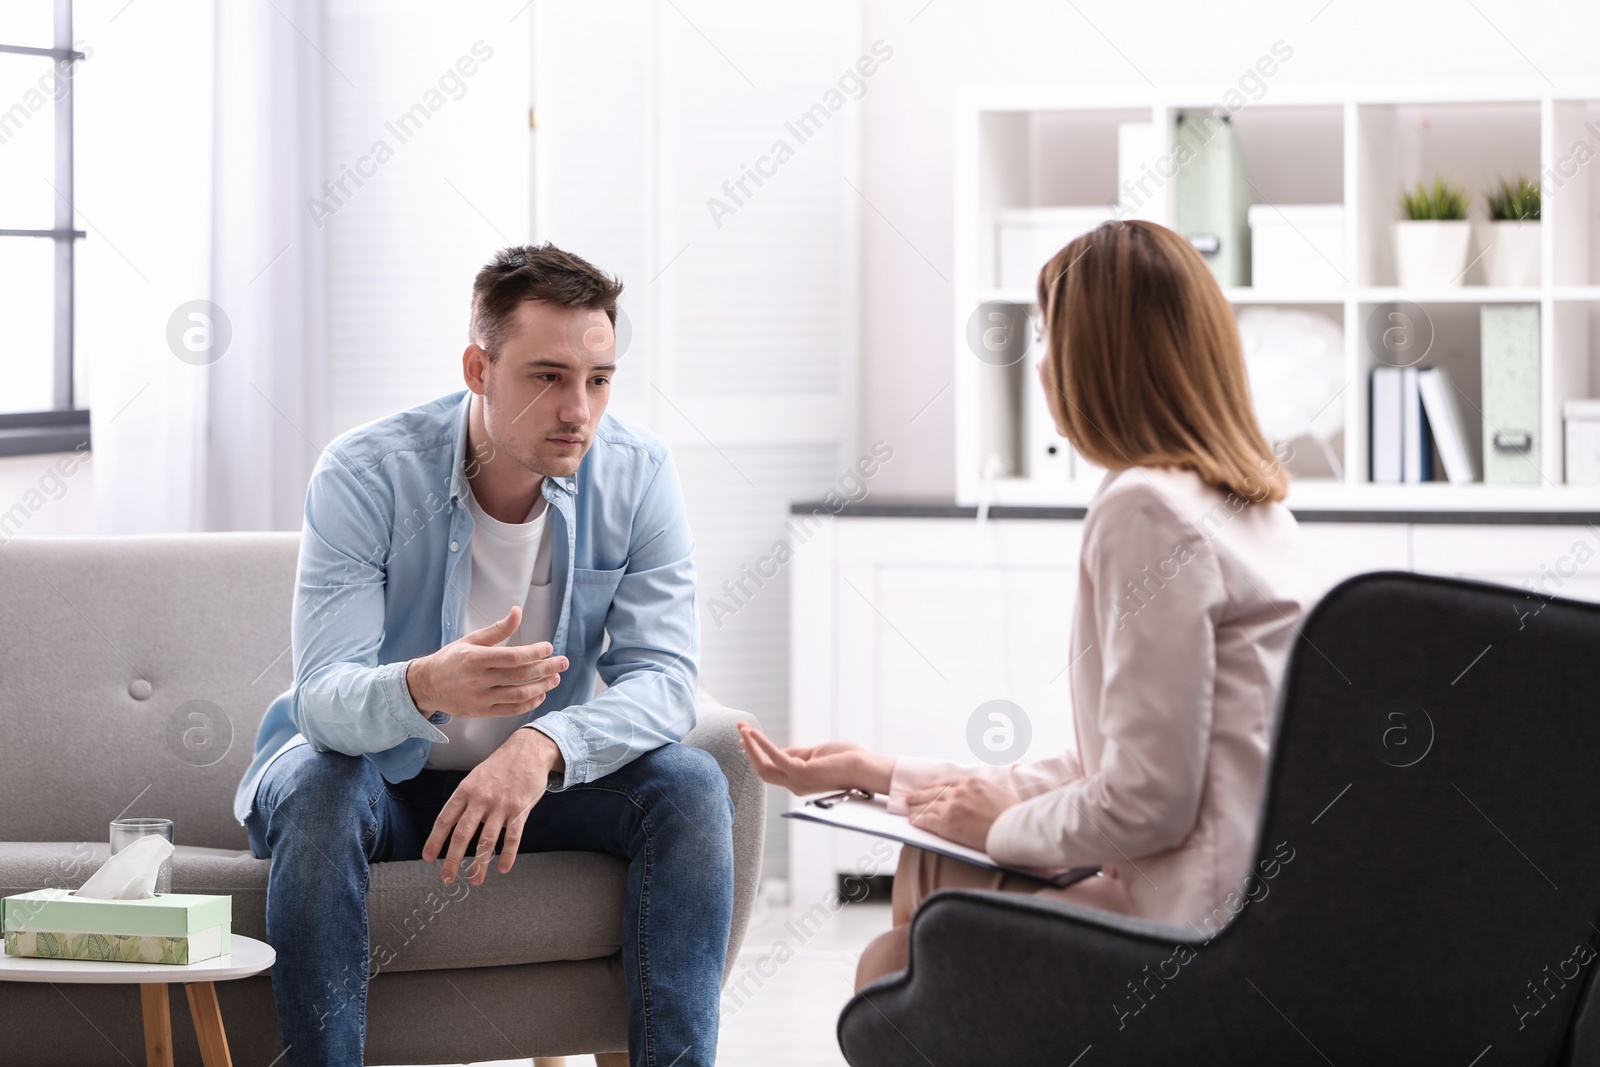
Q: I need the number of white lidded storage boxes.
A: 3